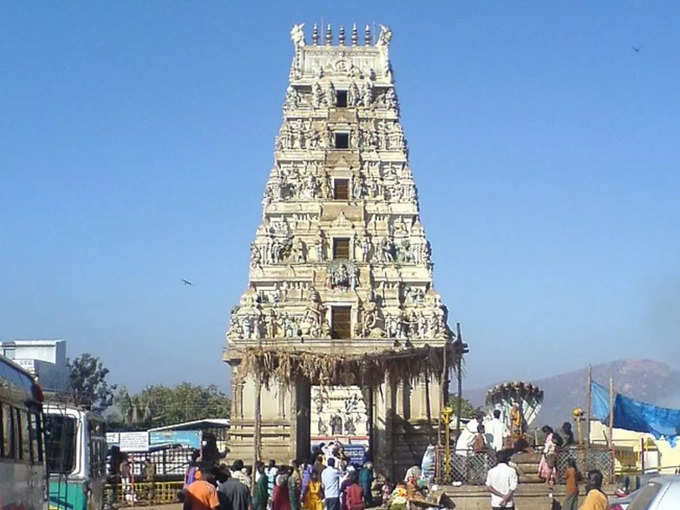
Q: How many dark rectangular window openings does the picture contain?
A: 5